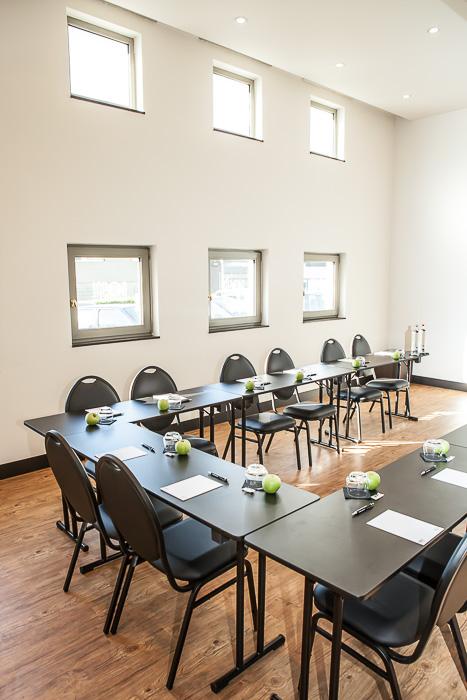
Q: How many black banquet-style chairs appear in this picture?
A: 10